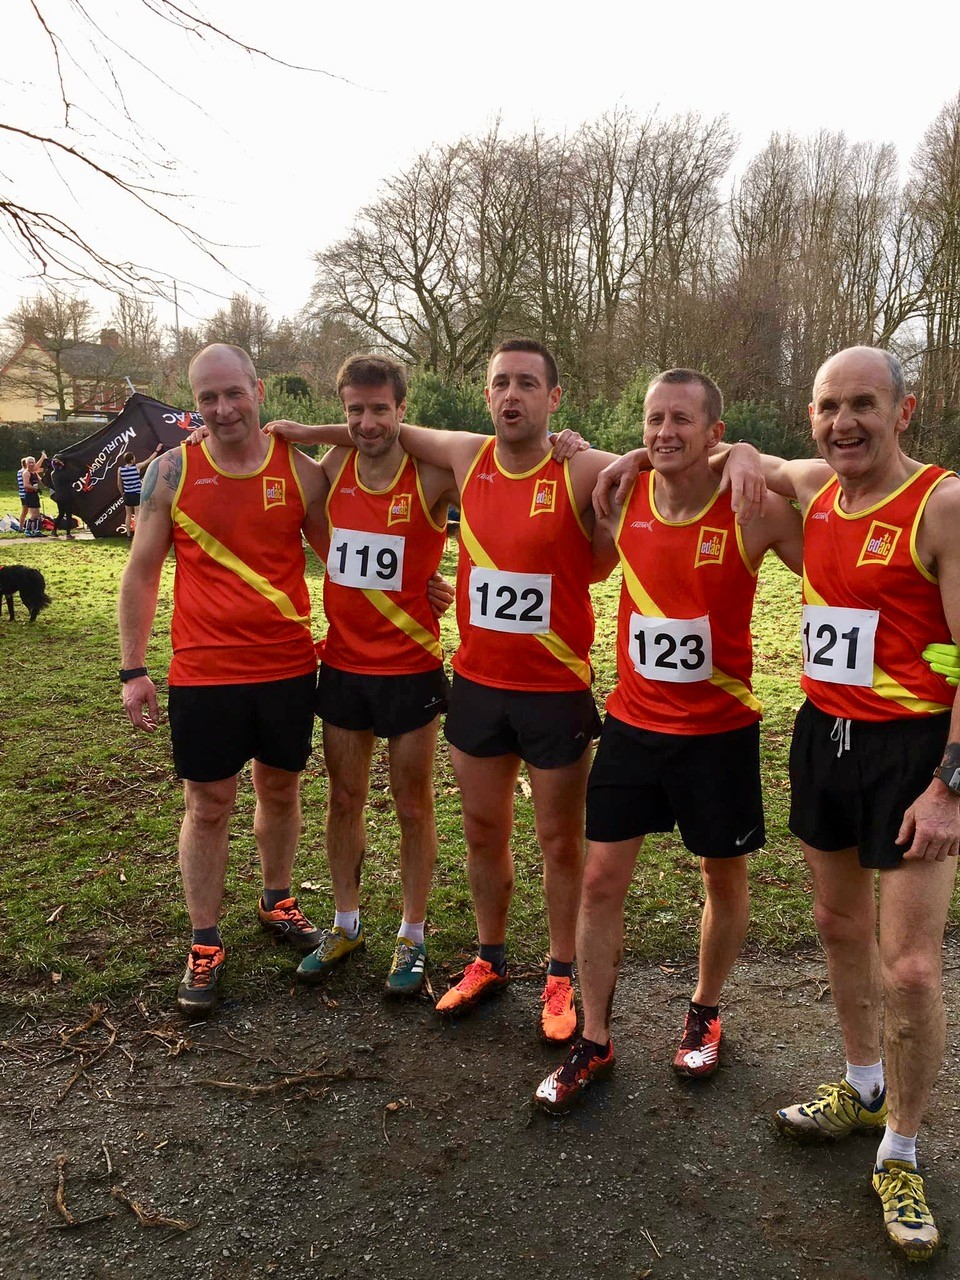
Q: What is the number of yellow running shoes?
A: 2